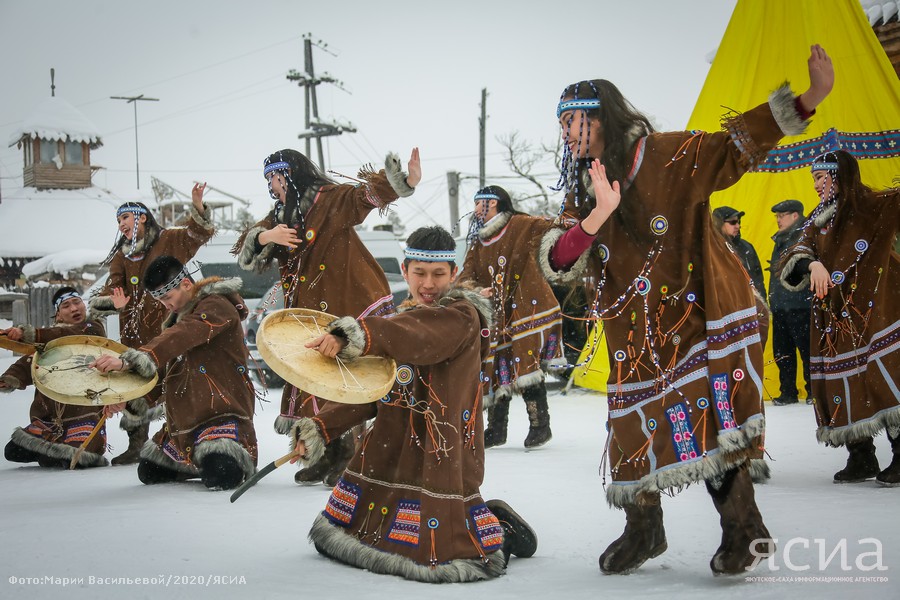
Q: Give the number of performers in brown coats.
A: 8